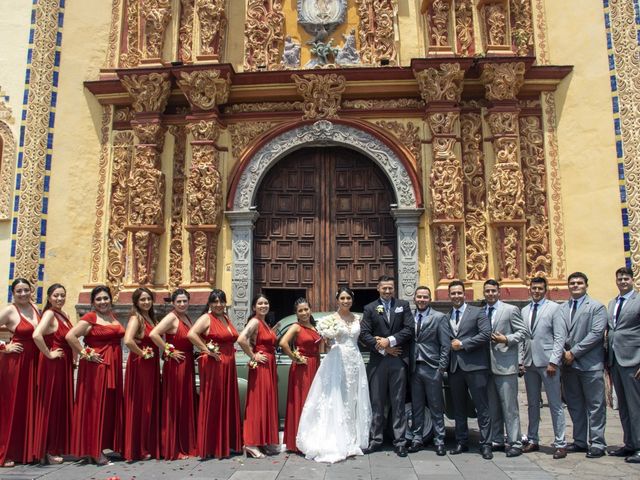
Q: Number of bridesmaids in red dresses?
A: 8